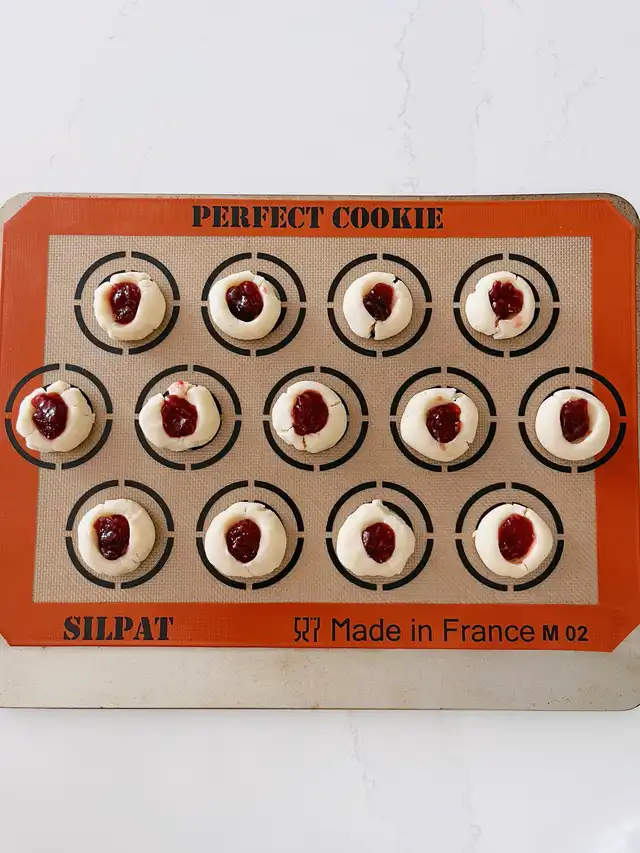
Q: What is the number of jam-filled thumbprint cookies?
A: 13